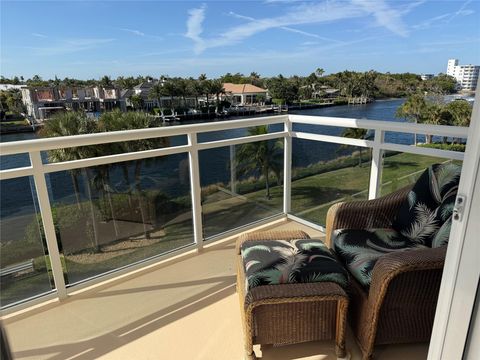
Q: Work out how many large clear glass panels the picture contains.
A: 5